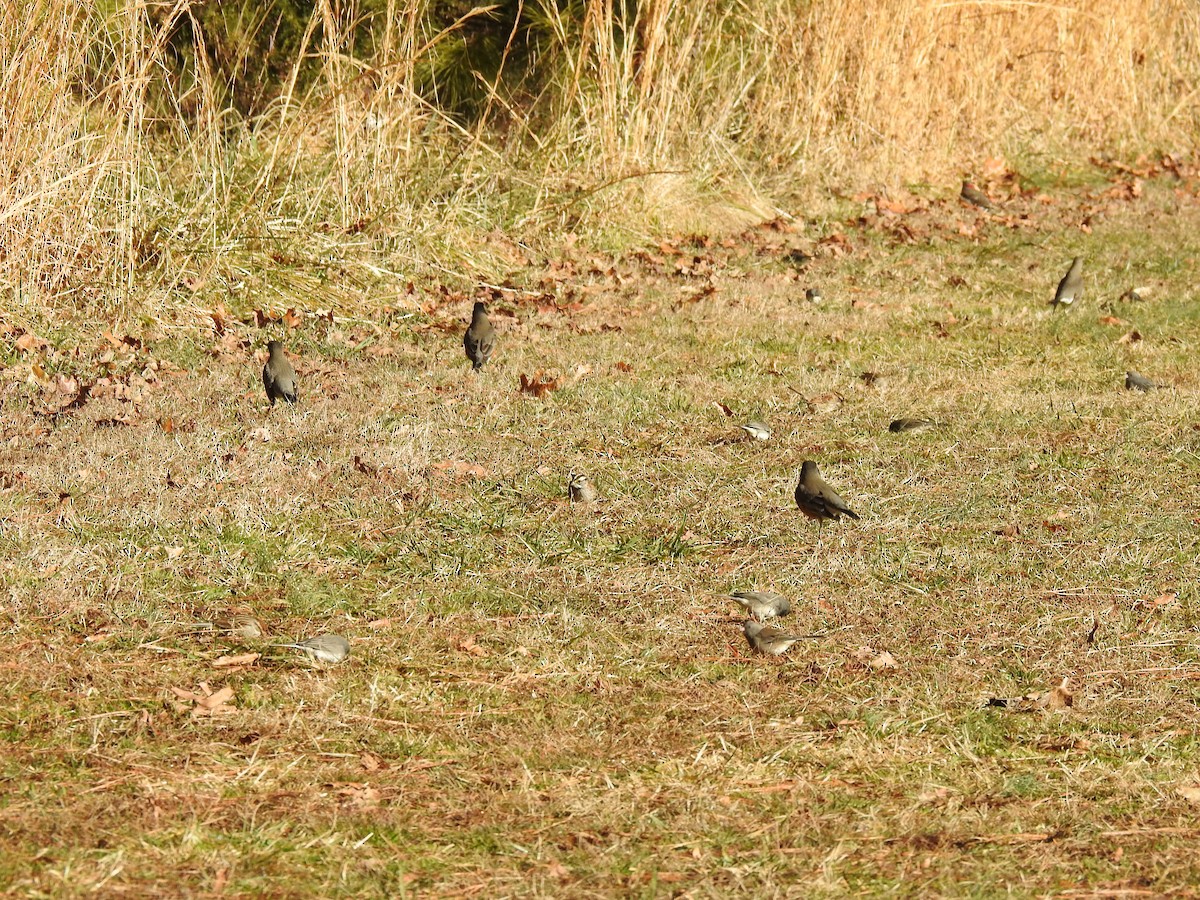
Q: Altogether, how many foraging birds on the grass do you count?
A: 14